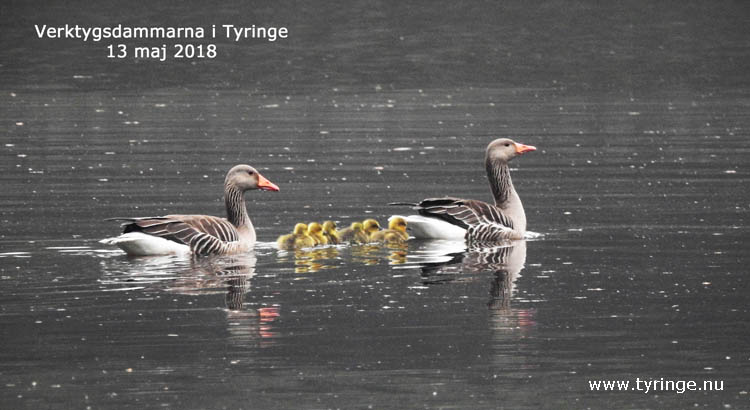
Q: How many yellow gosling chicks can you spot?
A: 6